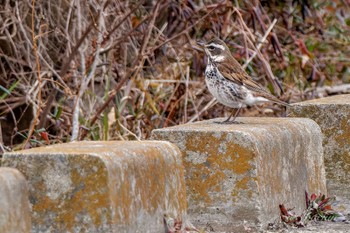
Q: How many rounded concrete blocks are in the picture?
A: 4